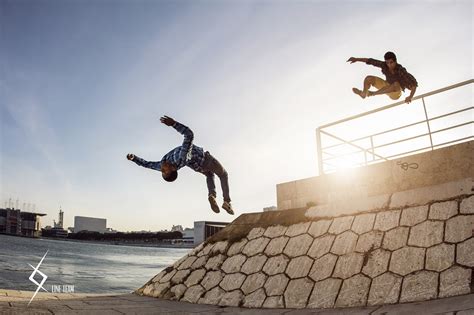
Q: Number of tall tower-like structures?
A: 1